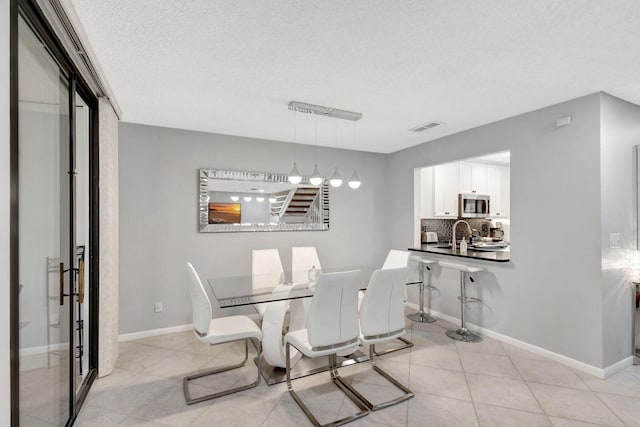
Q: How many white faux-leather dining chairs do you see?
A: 6